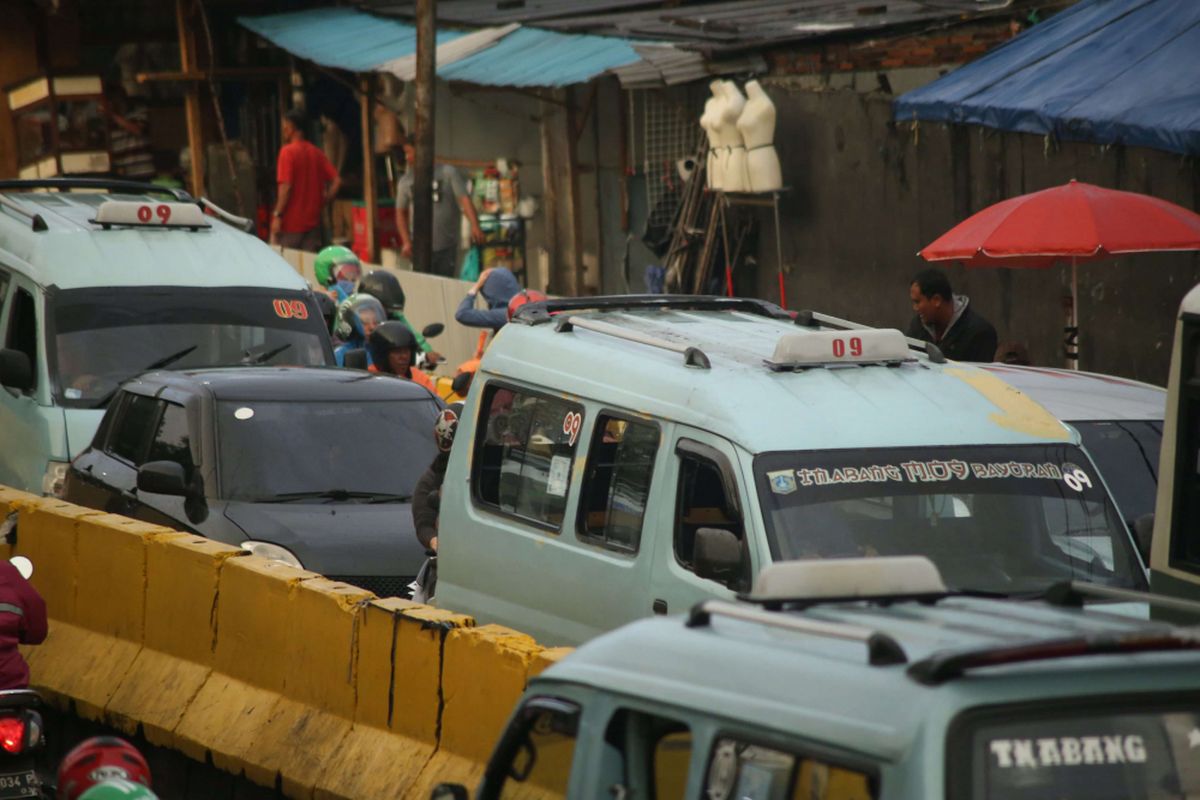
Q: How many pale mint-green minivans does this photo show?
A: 3